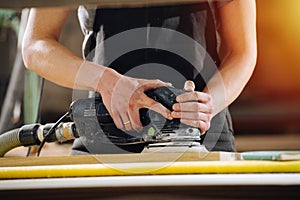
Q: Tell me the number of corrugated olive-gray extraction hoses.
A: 1